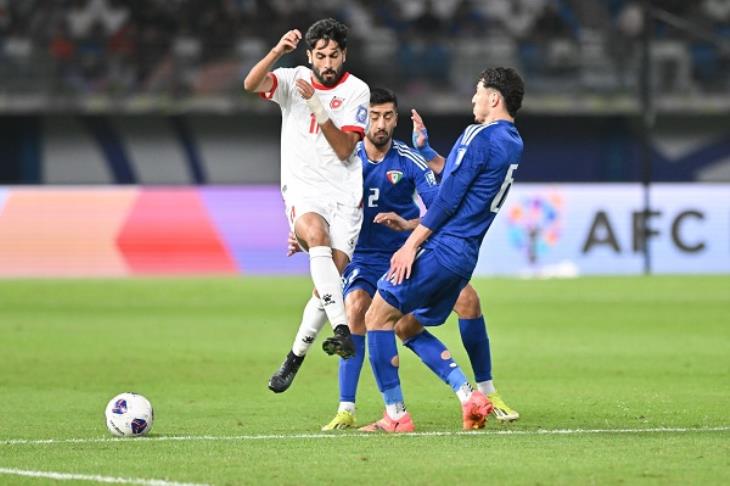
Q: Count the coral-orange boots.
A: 2